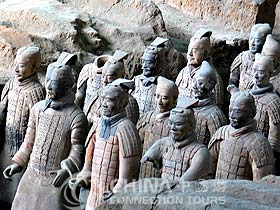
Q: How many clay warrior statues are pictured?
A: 14